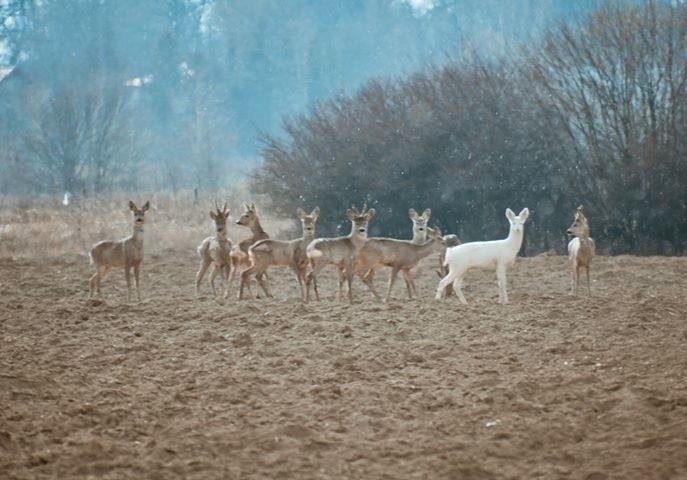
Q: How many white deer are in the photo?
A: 1